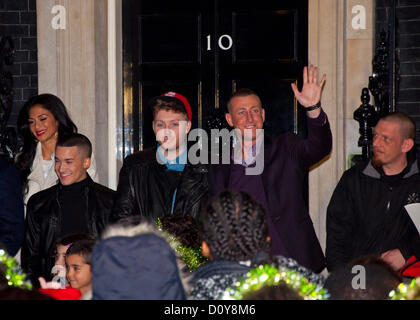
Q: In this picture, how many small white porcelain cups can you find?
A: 0